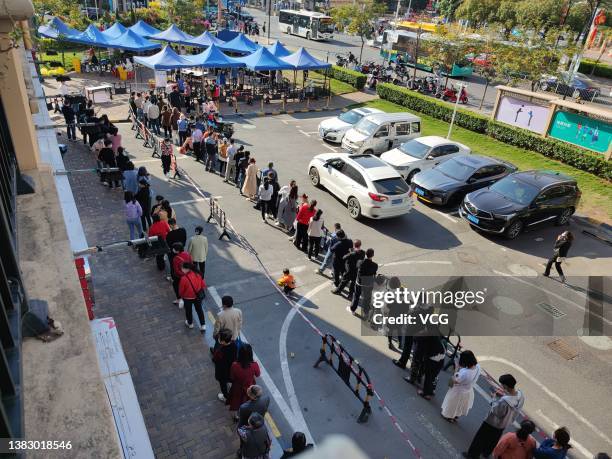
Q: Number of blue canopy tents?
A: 13